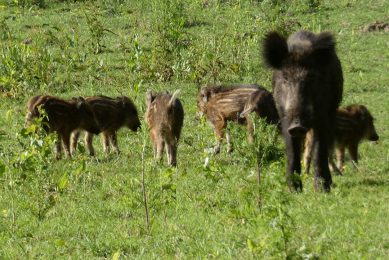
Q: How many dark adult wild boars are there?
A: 1